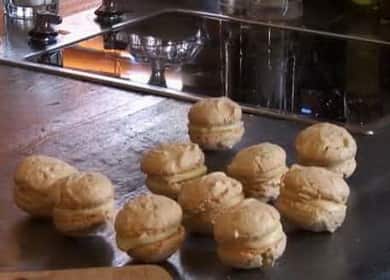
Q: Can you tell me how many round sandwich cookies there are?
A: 10